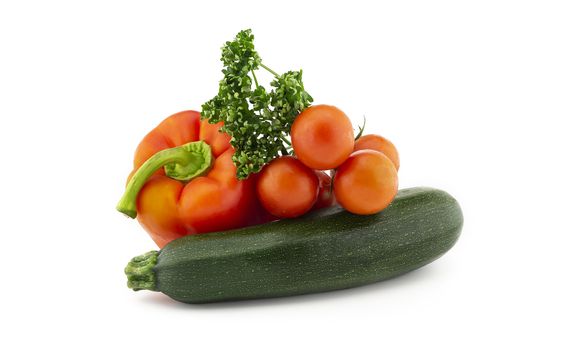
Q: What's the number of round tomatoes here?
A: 5